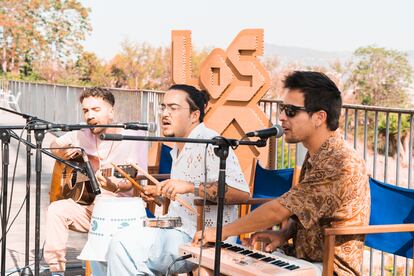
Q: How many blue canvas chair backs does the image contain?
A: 3